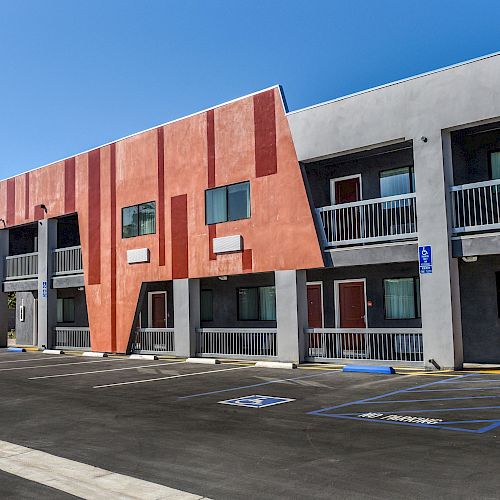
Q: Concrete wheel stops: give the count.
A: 7